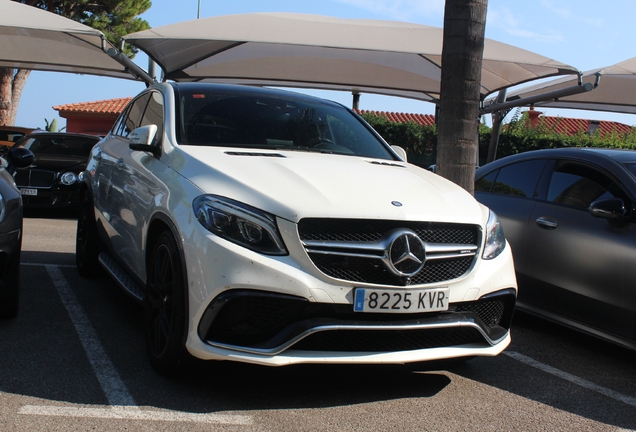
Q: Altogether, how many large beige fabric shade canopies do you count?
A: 3